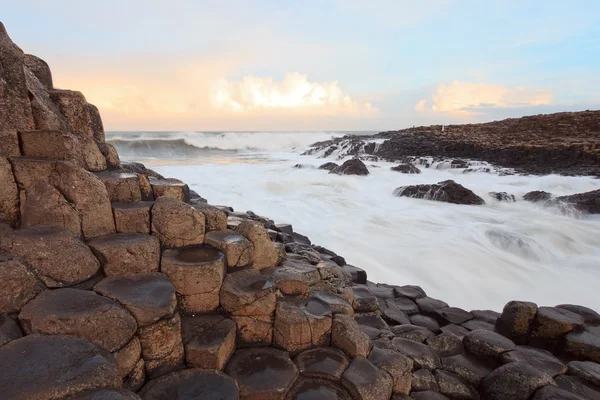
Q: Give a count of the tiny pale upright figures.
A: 1